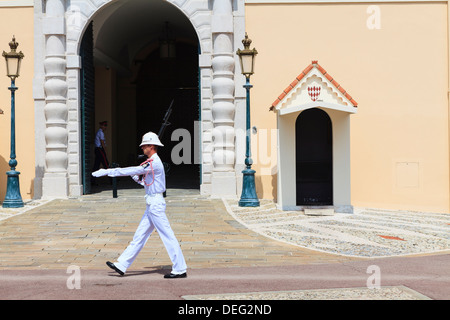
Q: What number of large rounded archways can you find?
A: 1